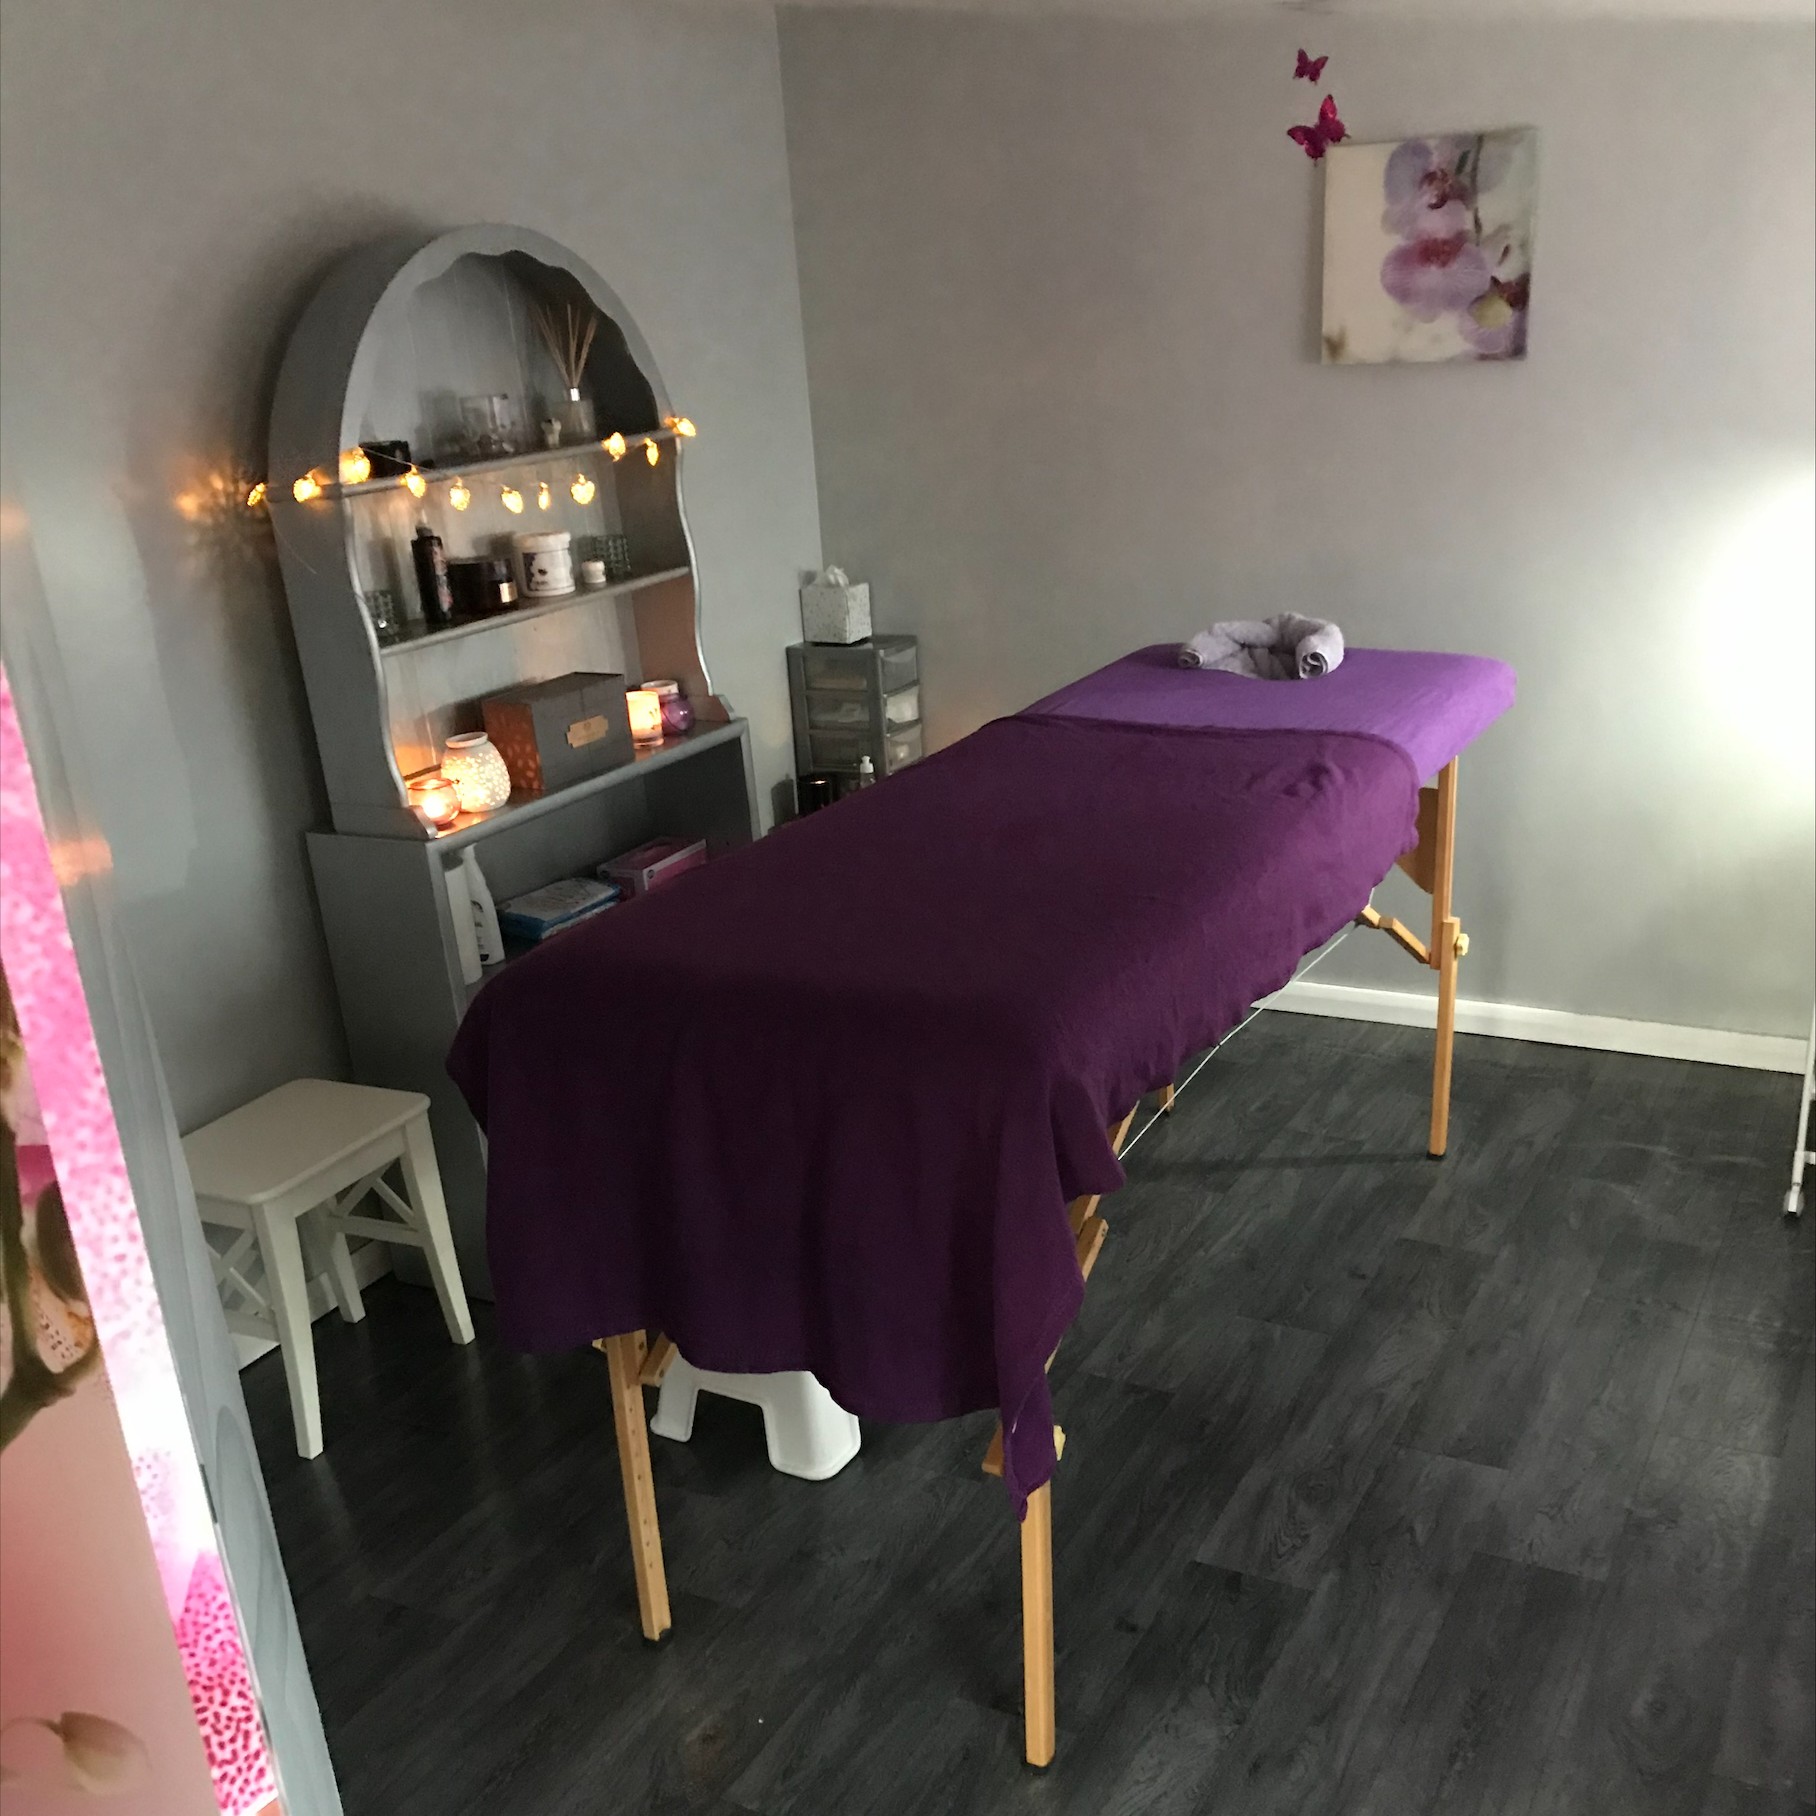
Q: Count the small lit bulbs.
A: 11